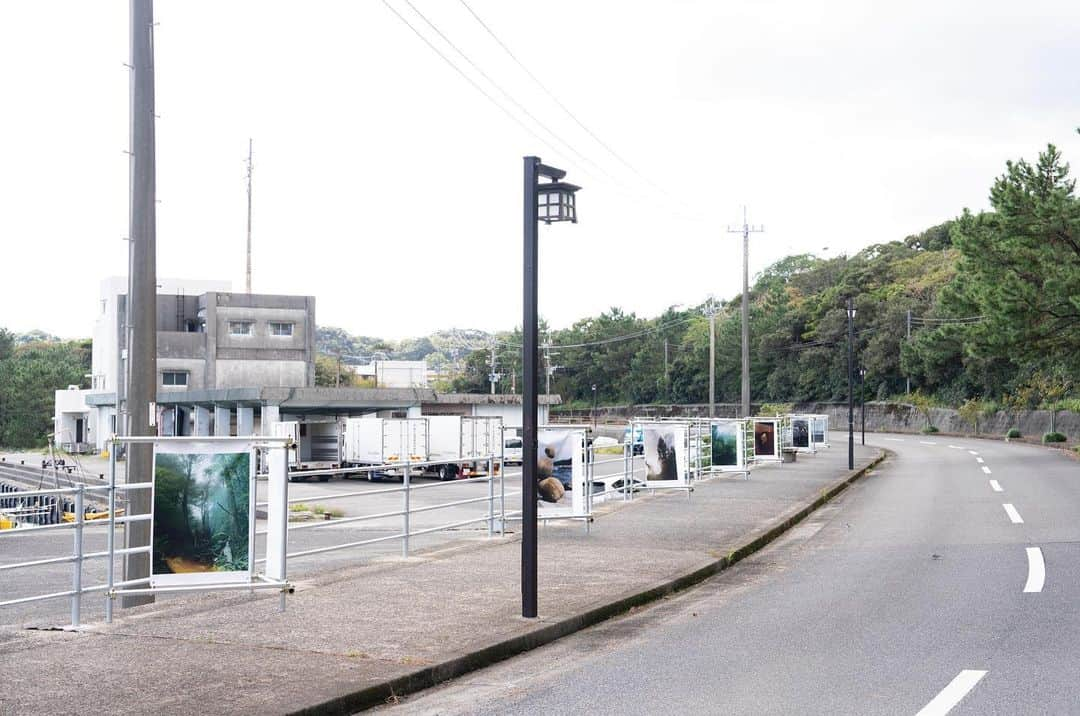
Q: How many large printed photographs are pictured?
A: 7